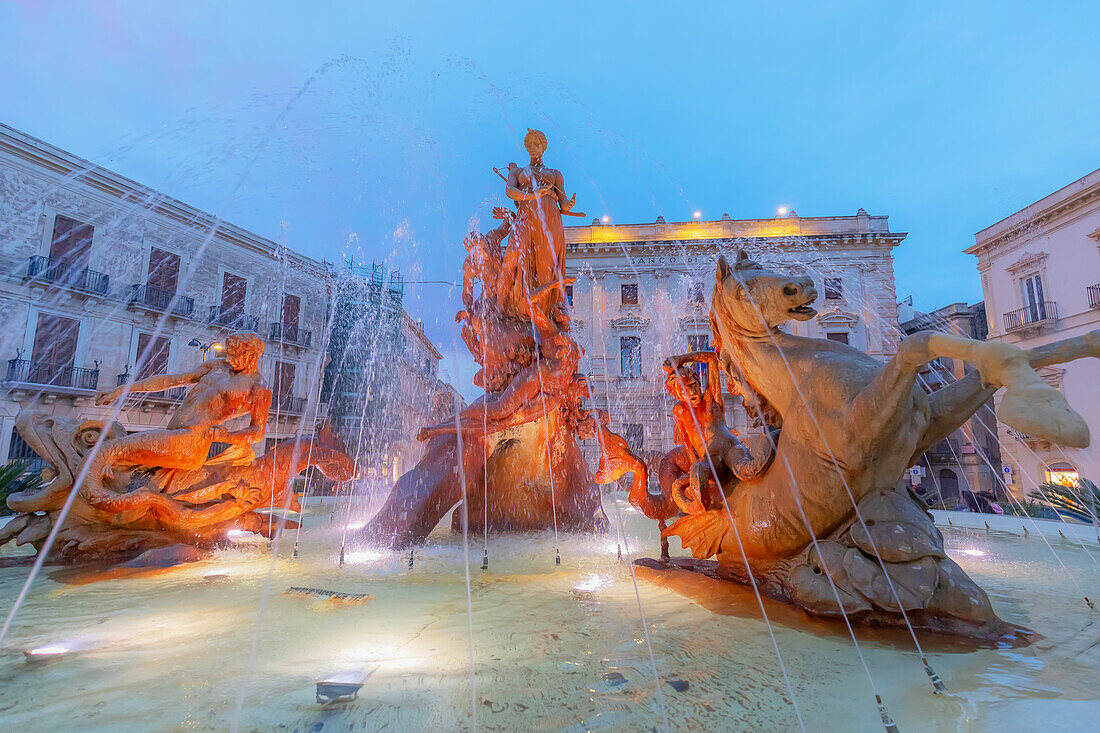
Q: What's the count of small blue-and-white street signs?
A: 2